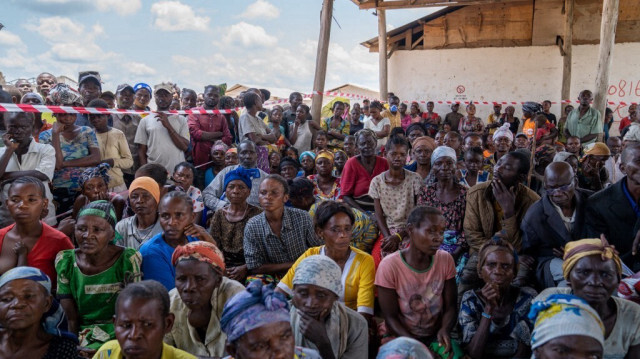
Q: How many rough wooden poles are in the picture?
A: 4